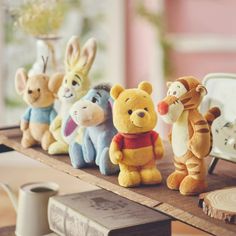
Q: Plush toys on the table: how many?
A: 5